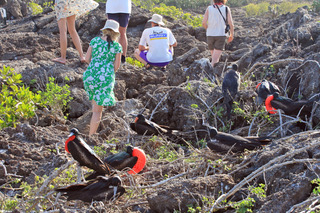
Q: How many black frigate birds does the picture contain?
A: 8